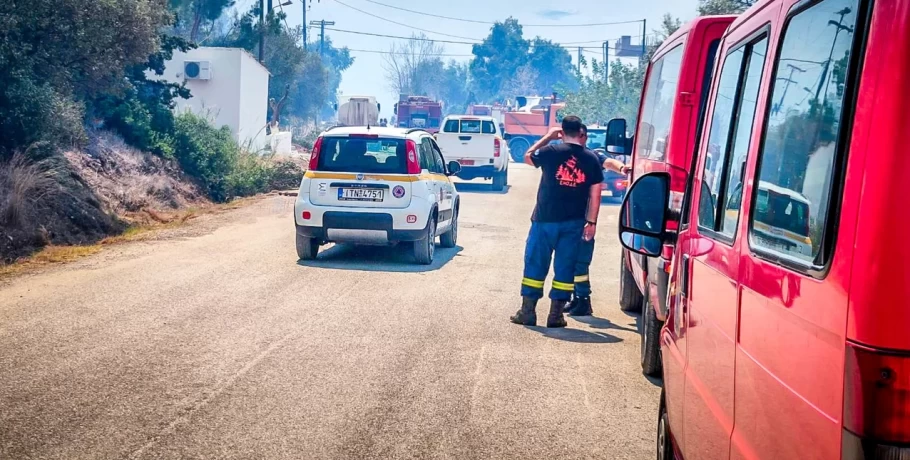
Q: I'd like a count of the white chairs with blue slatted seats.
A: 0